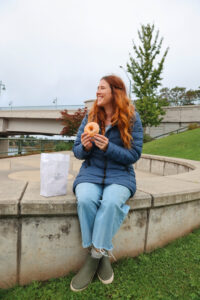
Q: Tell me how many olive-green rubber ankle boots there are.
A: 2